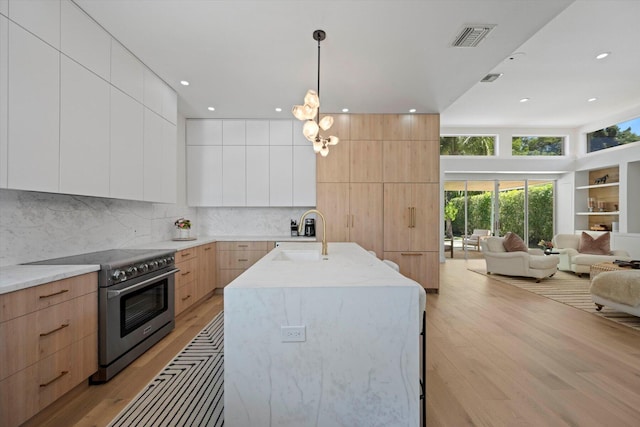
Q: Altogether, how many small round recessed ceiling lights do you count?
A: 8